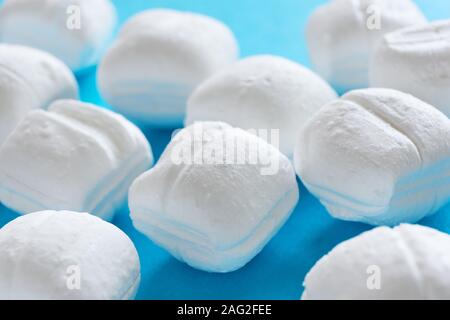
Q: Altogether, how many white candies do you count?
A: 11